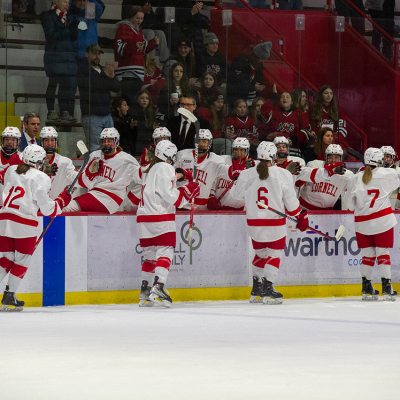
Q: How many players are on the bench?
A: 9